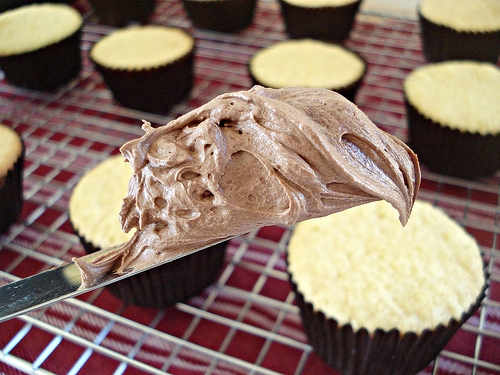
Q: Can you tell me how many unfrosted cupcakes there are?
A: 11